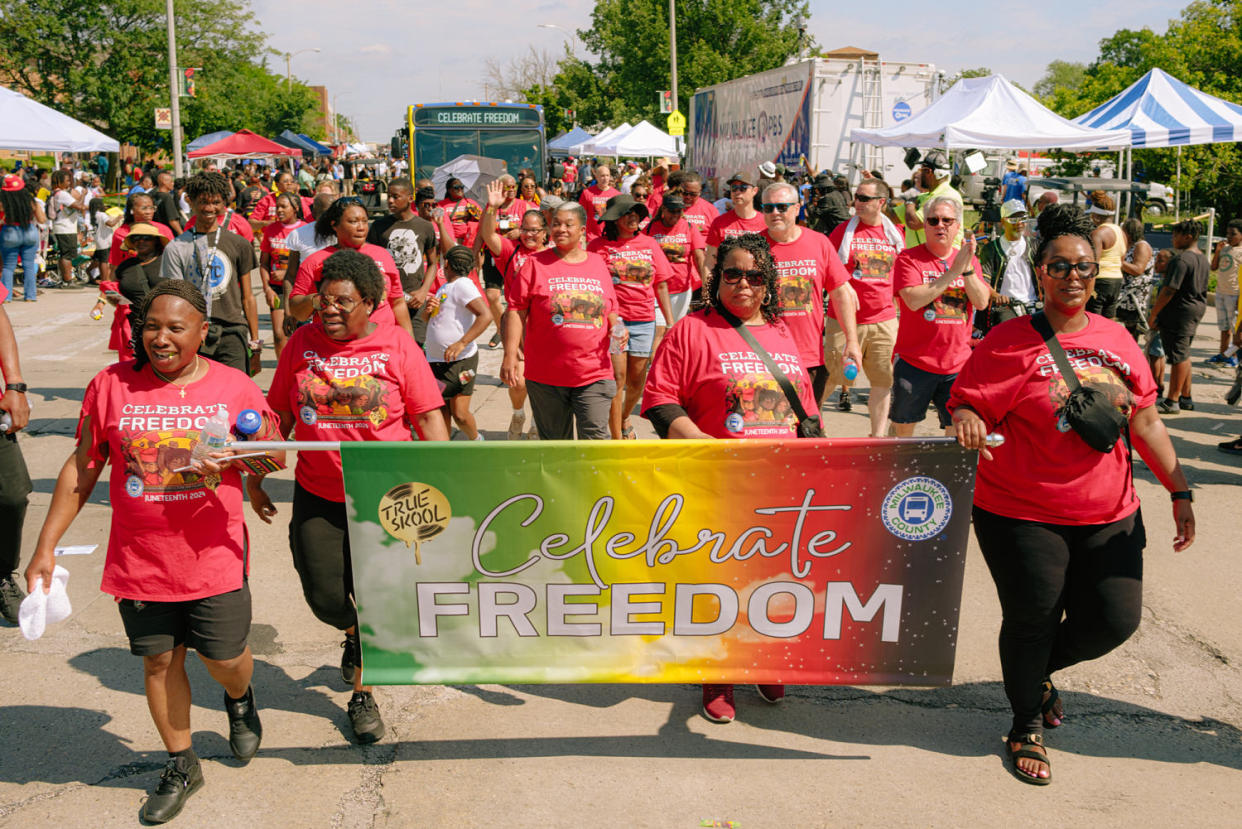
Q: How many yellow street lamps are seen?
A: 0